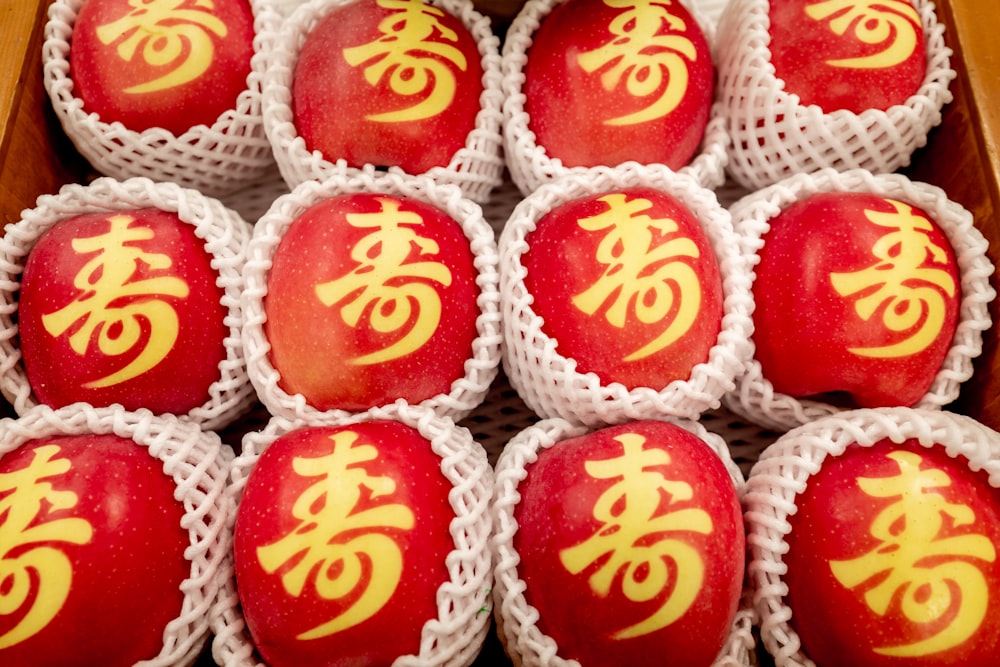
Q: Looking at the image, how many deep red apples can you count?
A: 12